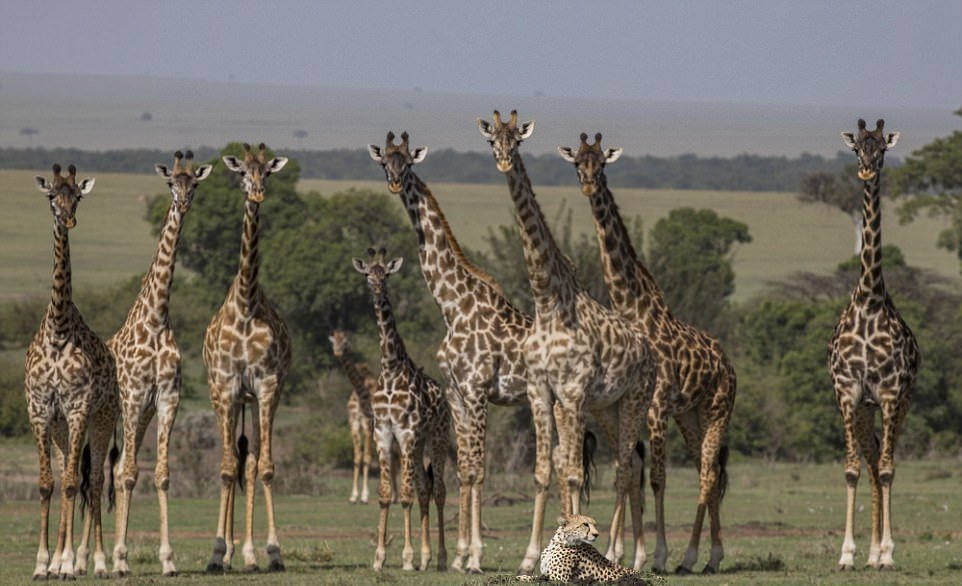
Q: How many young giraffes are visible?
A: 2